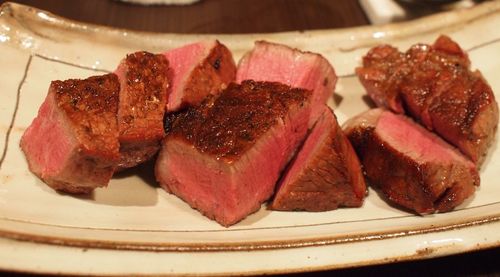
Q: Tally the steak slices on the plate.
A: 8